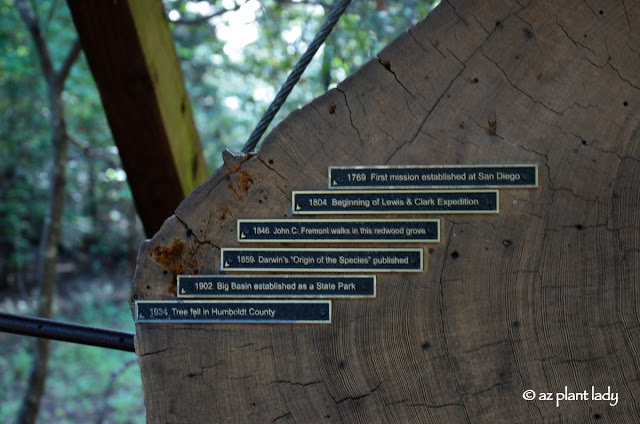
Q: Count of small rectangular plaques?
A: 6